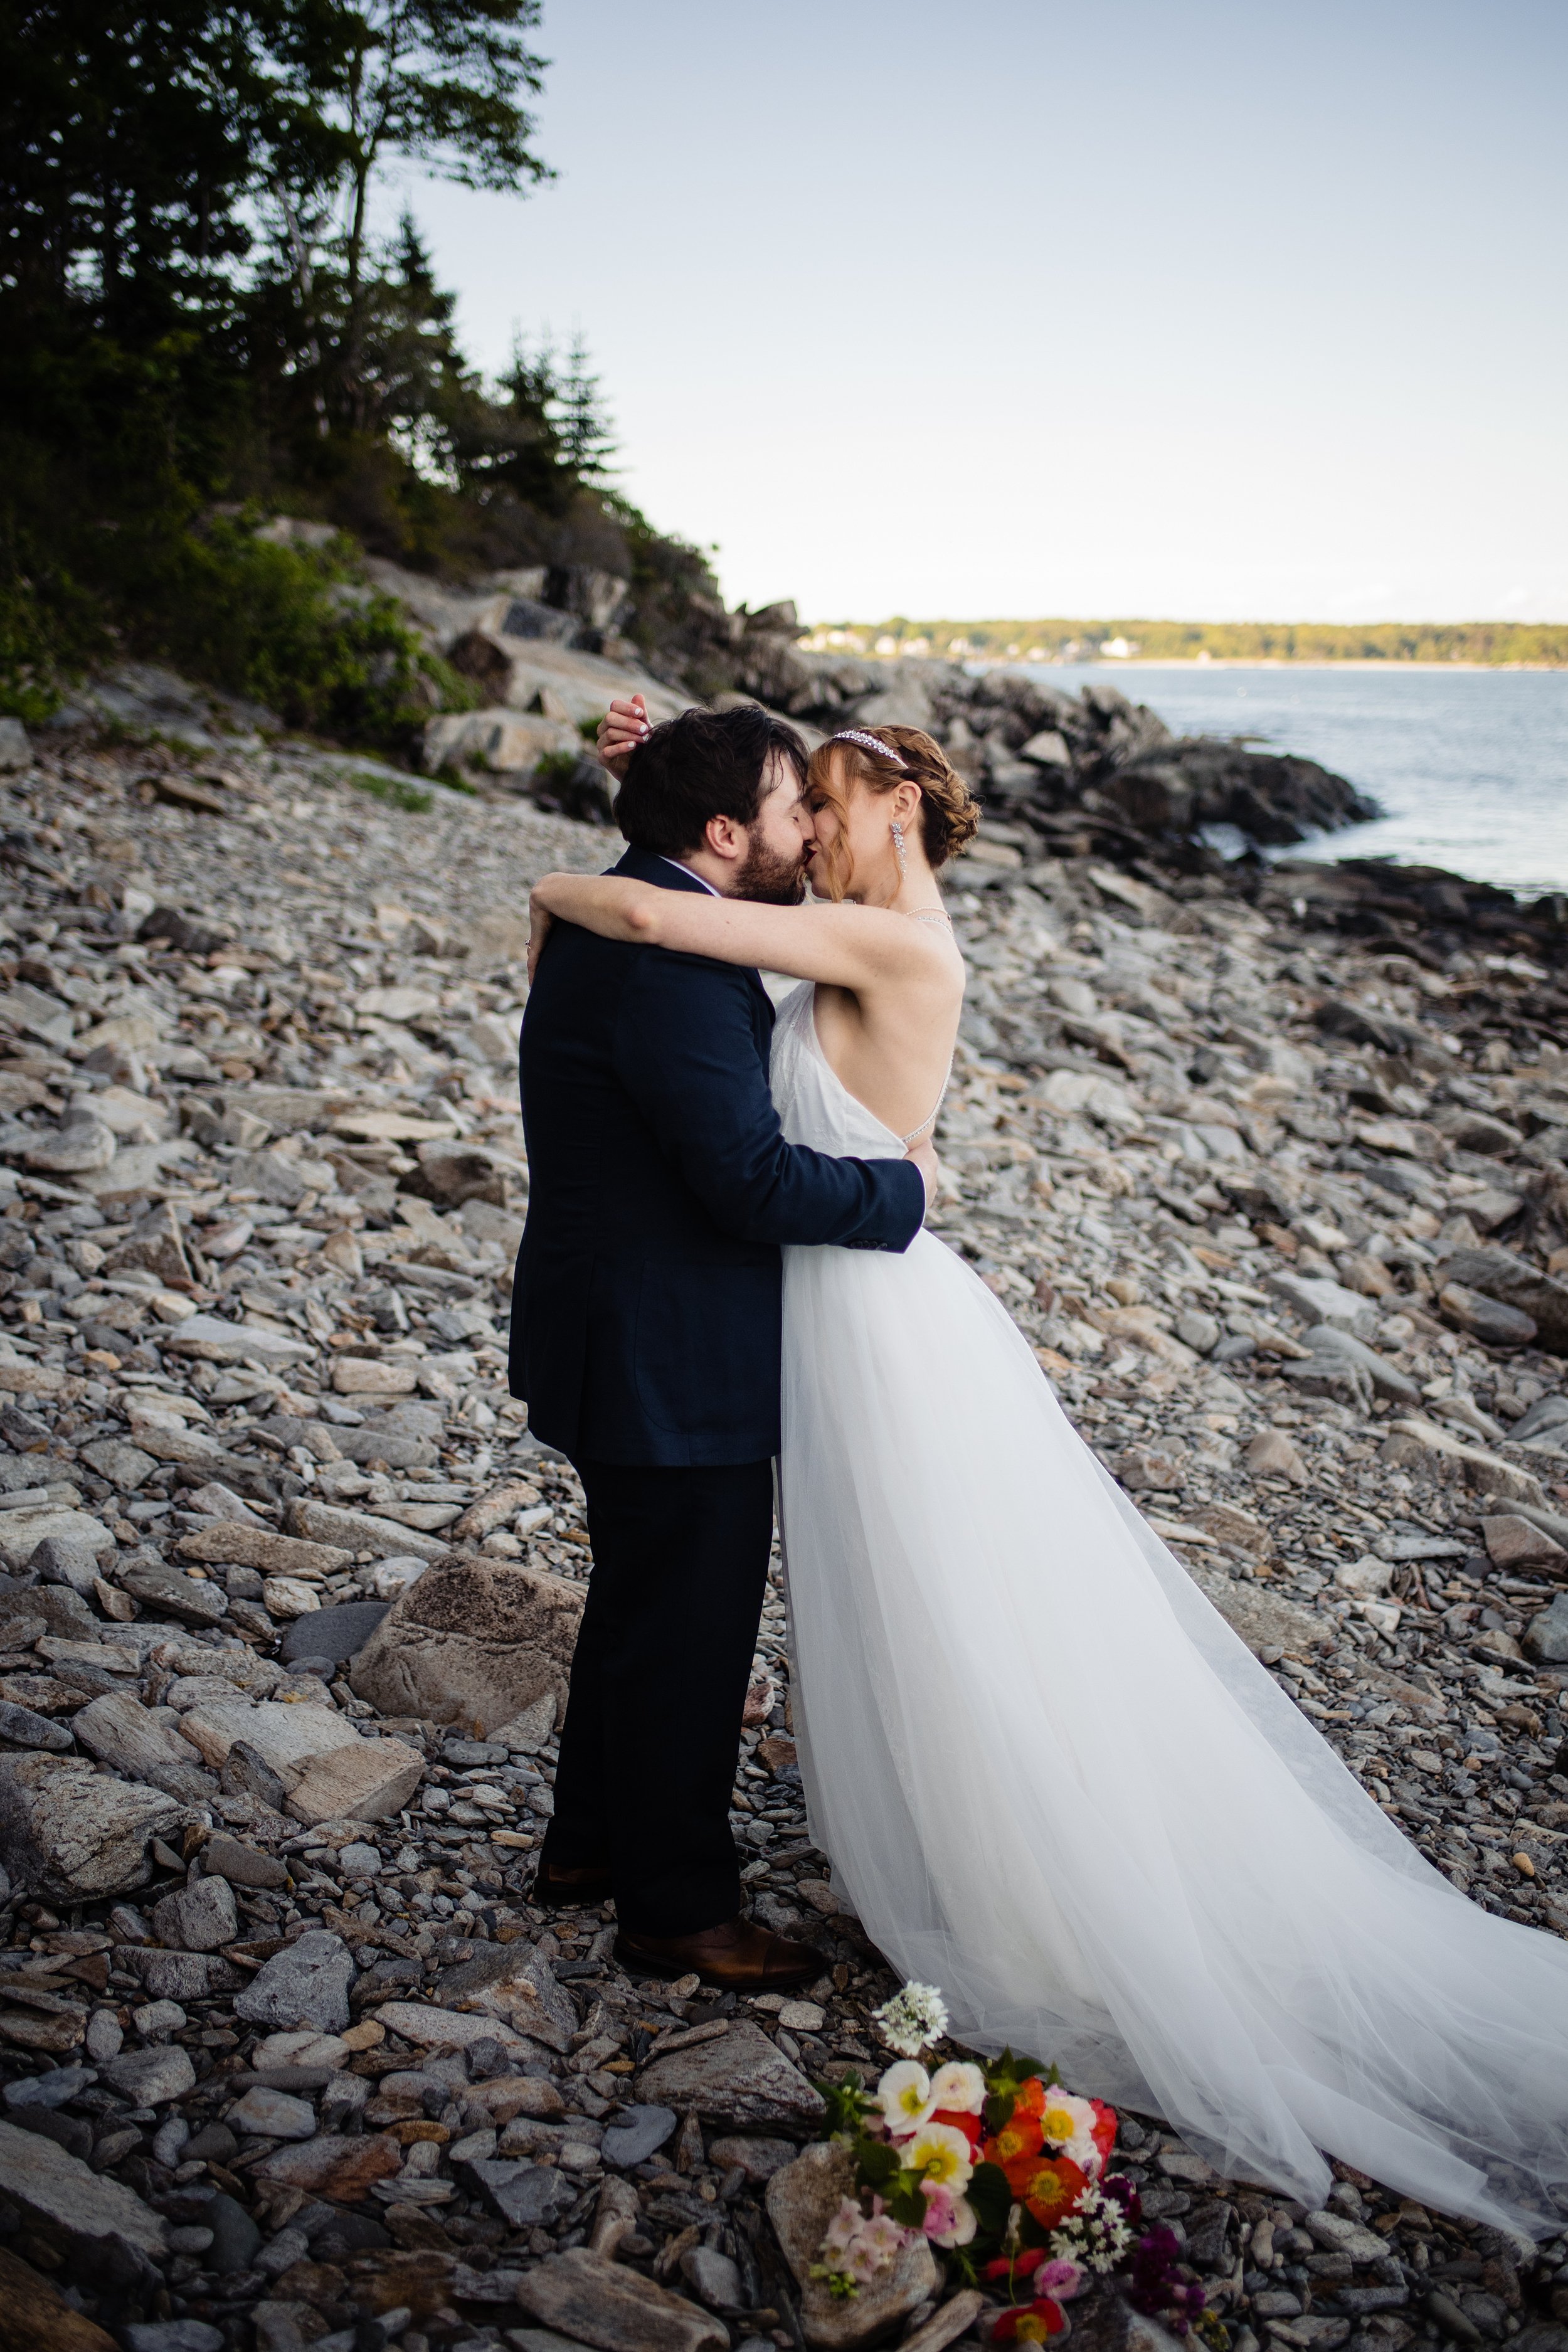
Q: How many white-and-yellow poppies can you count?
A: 3